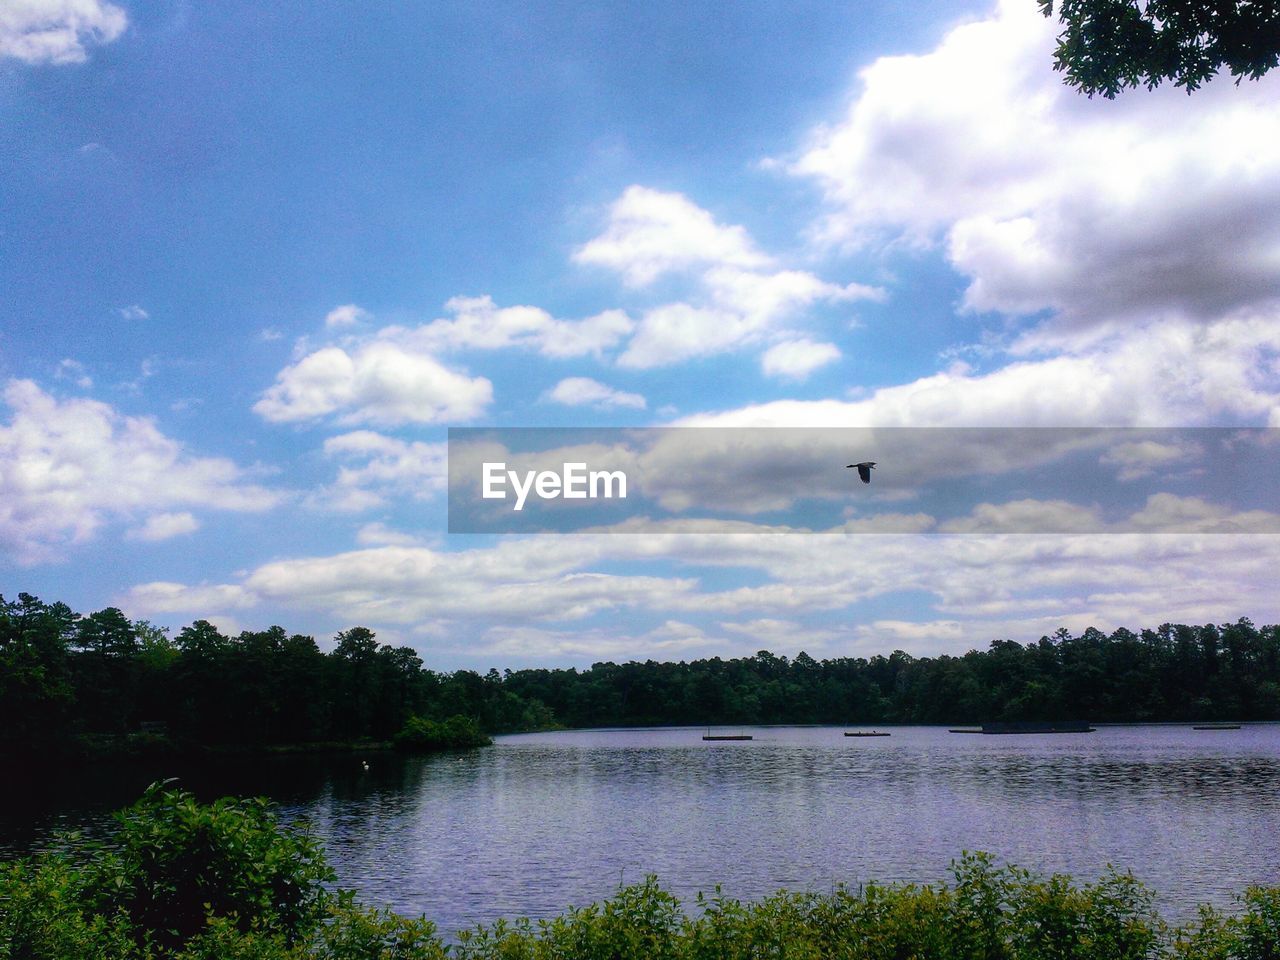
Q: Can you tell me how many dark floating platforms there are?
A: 4